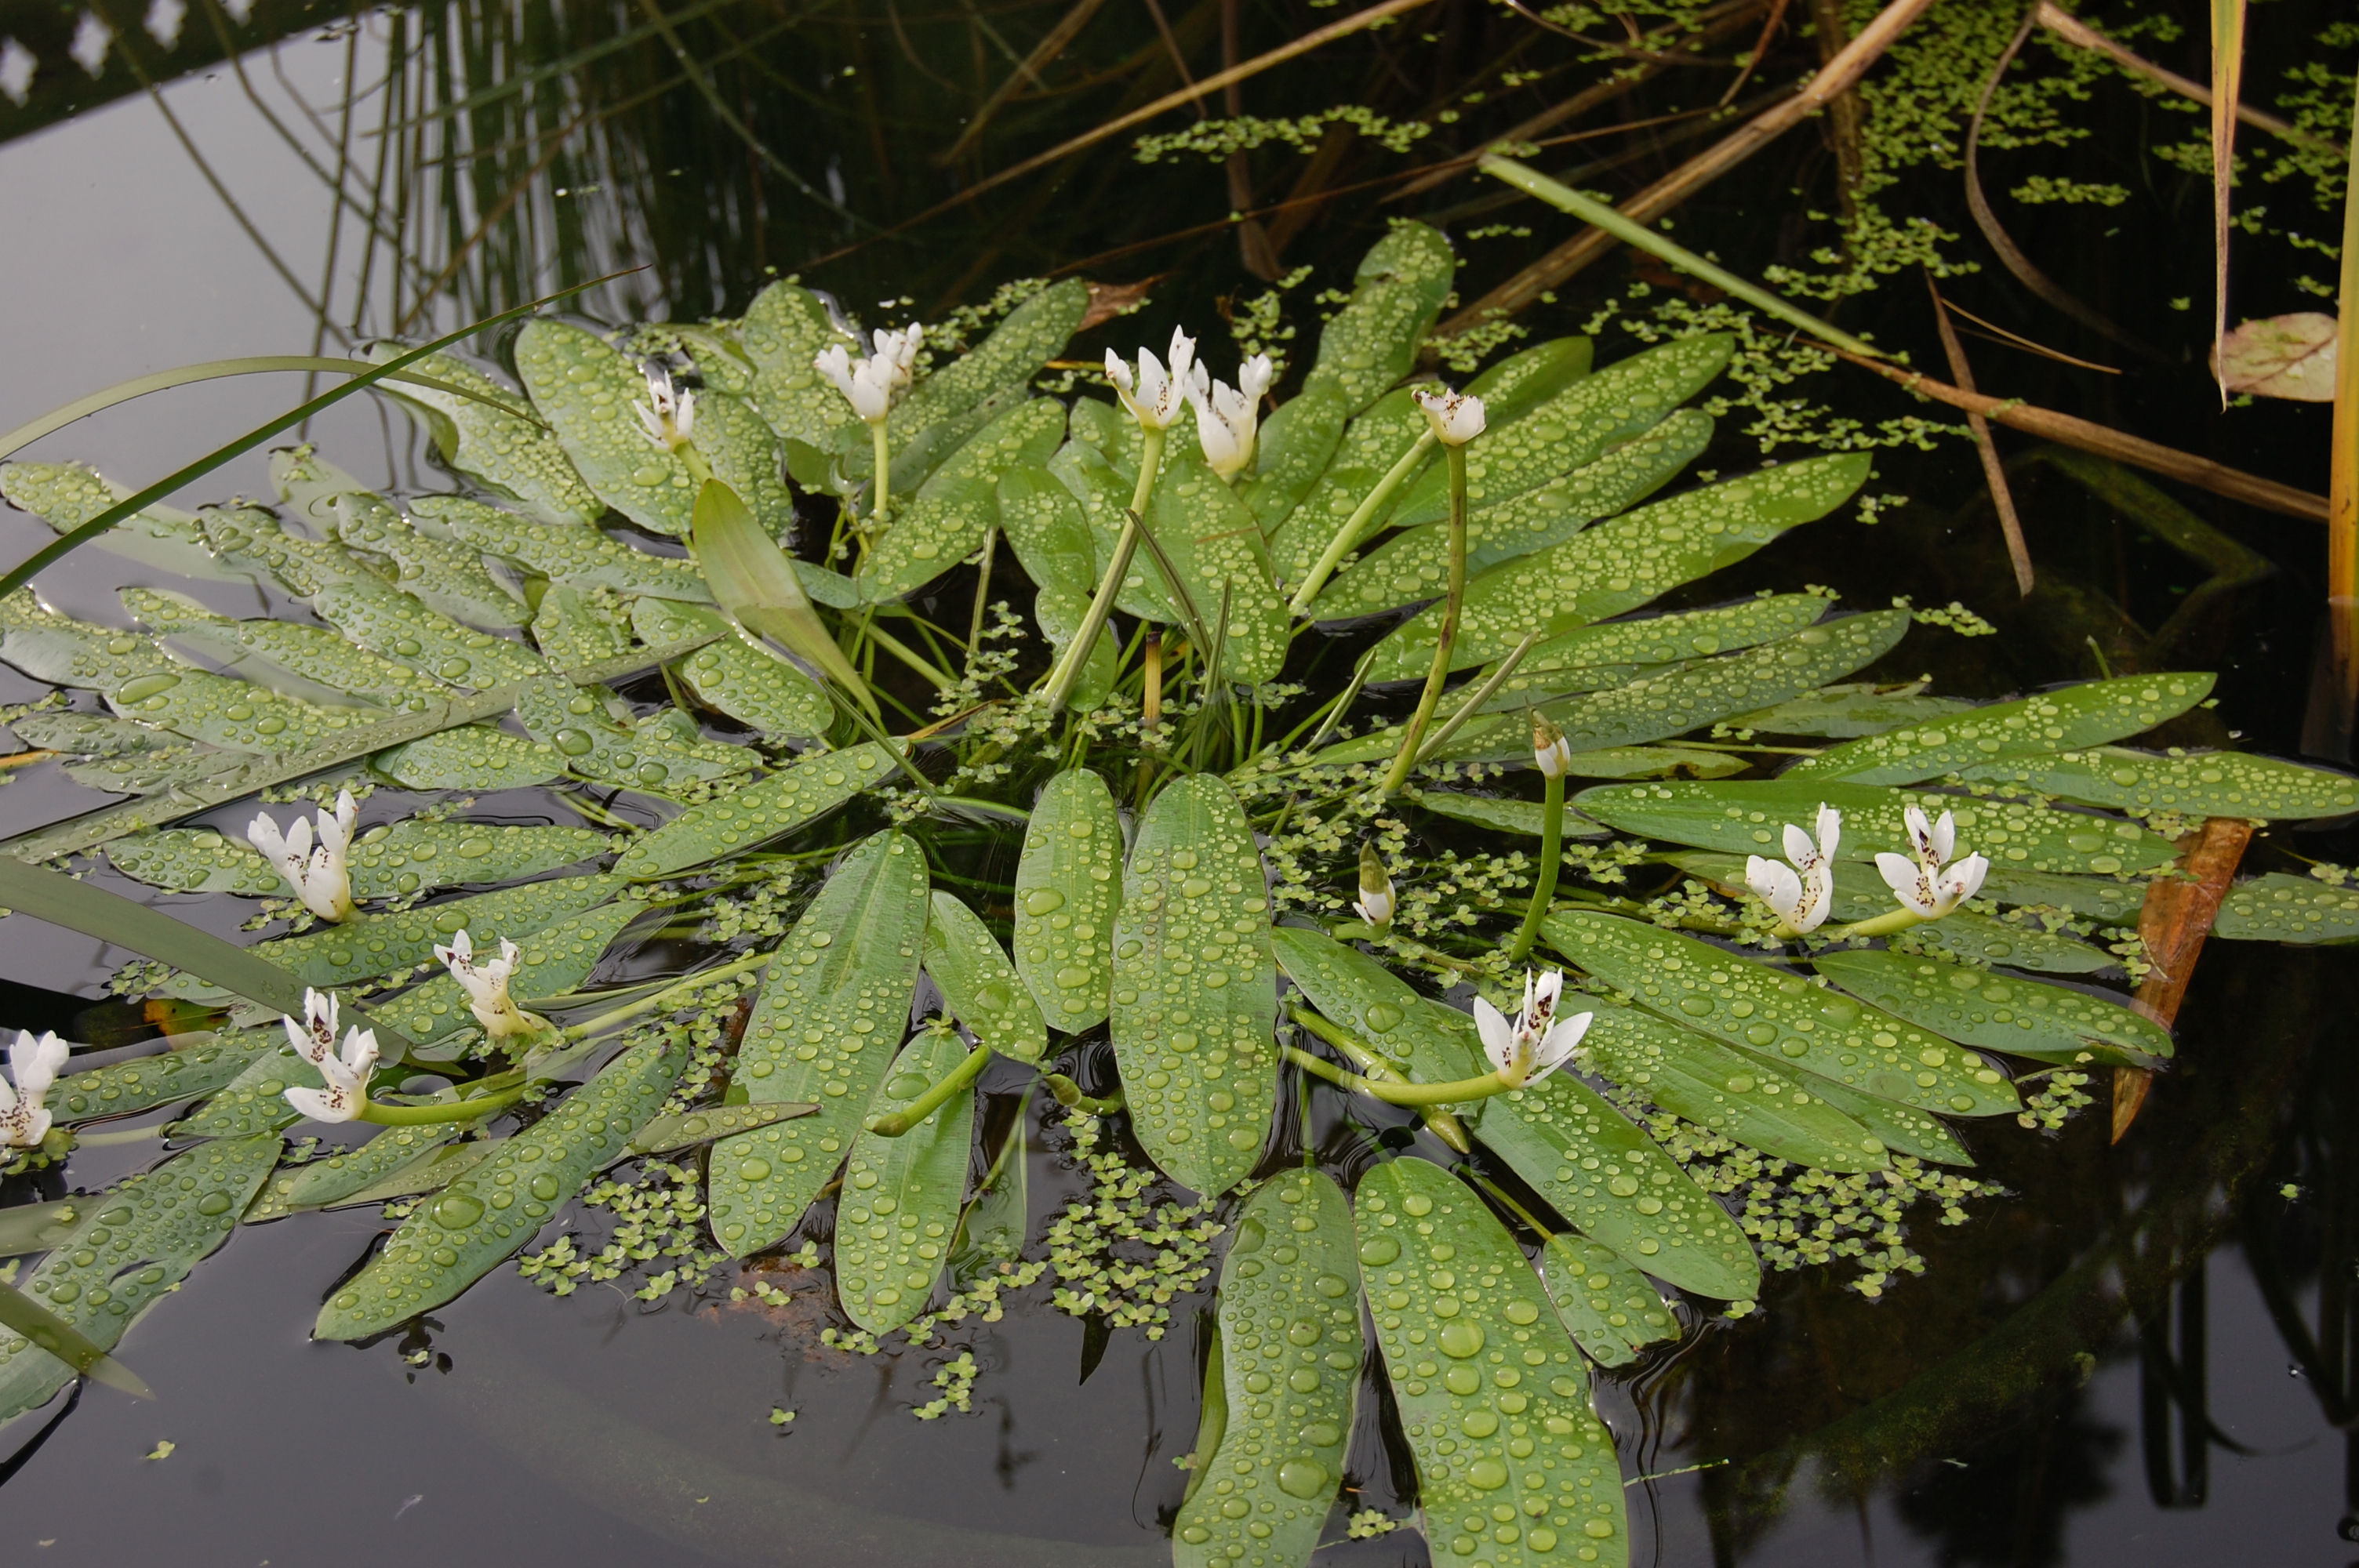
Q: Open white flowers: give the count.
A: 12